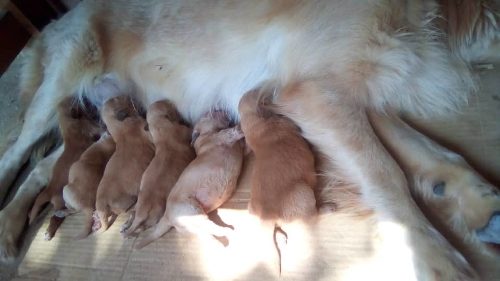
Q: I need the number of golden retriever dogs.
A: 7